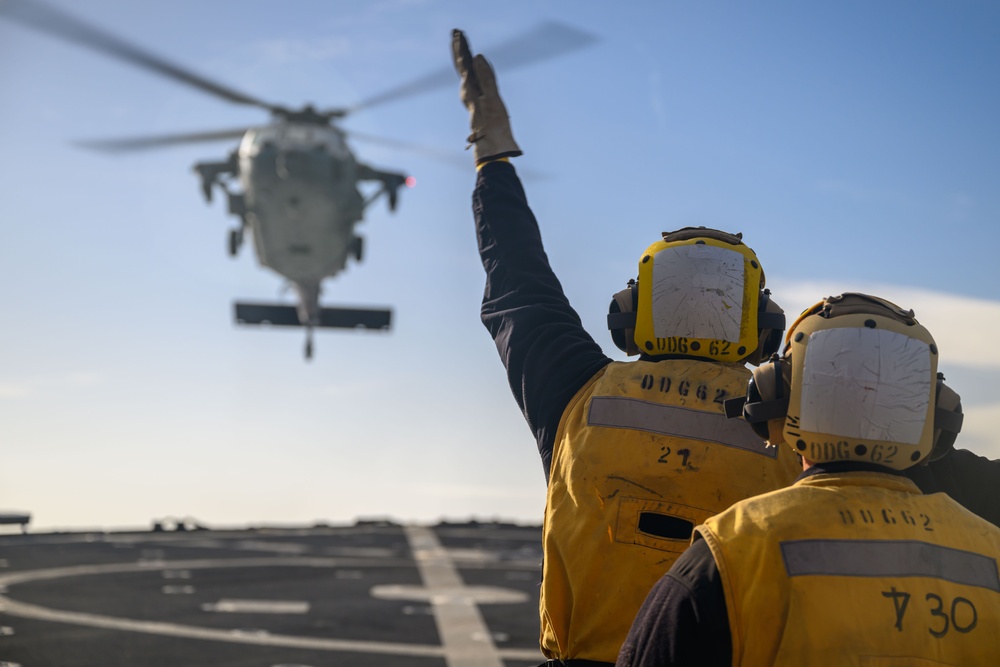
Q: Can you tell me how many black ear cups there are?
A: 4